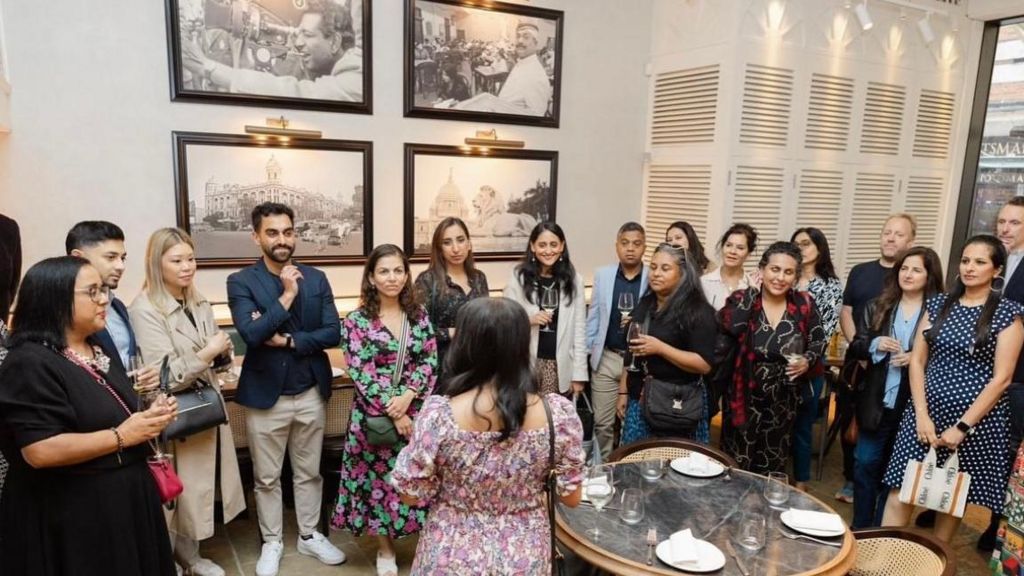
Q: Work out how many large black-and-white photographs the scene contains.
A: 4